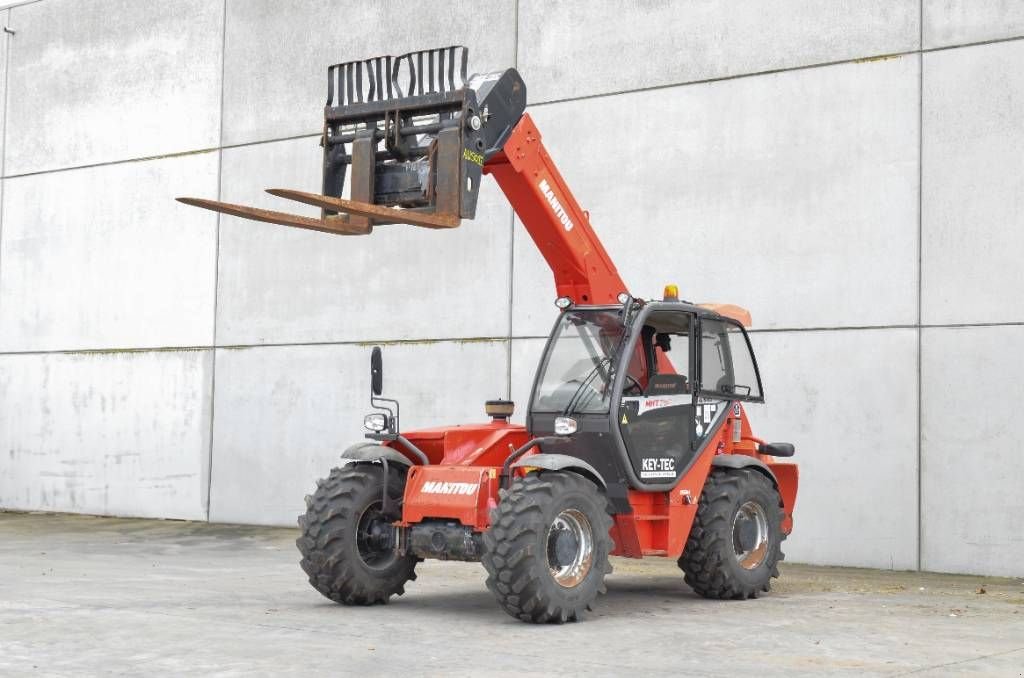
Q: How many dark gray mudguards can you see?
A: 3